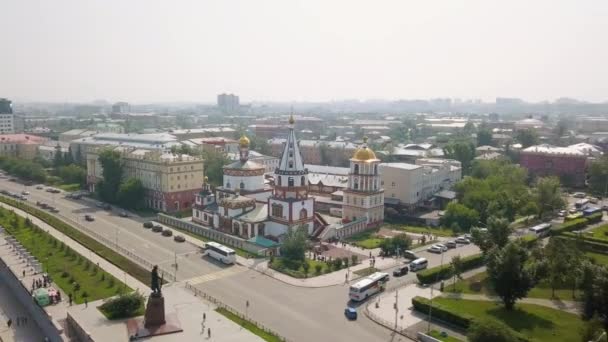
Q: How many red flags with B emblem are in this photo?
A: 0